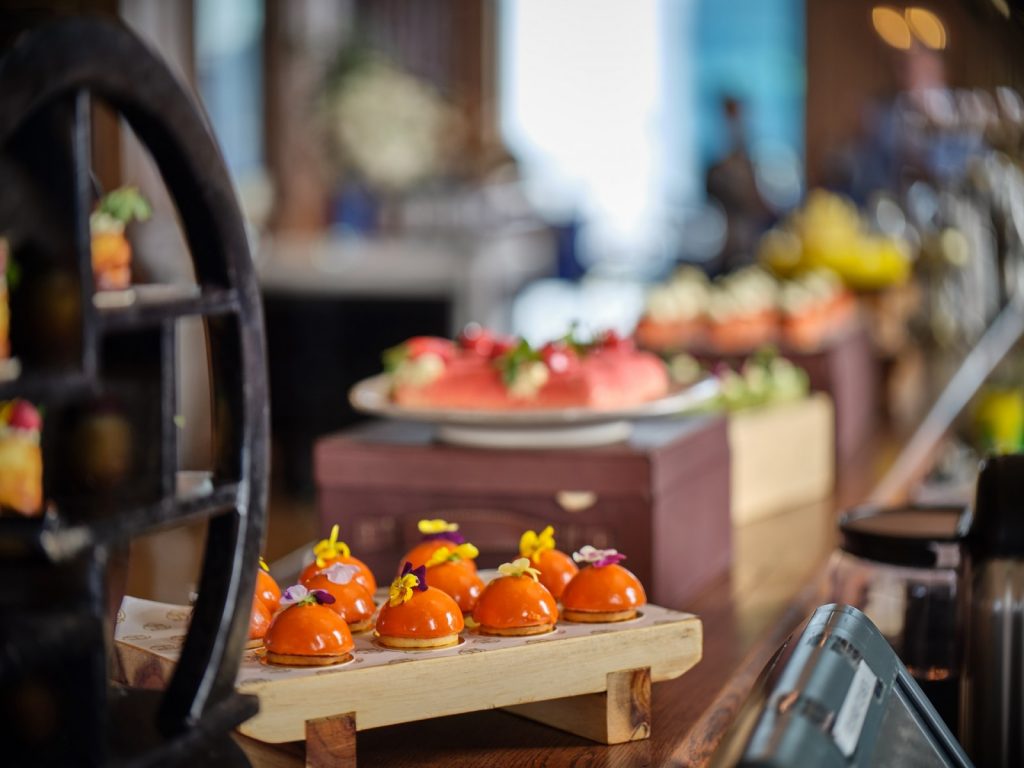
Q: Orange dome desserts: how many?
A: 11